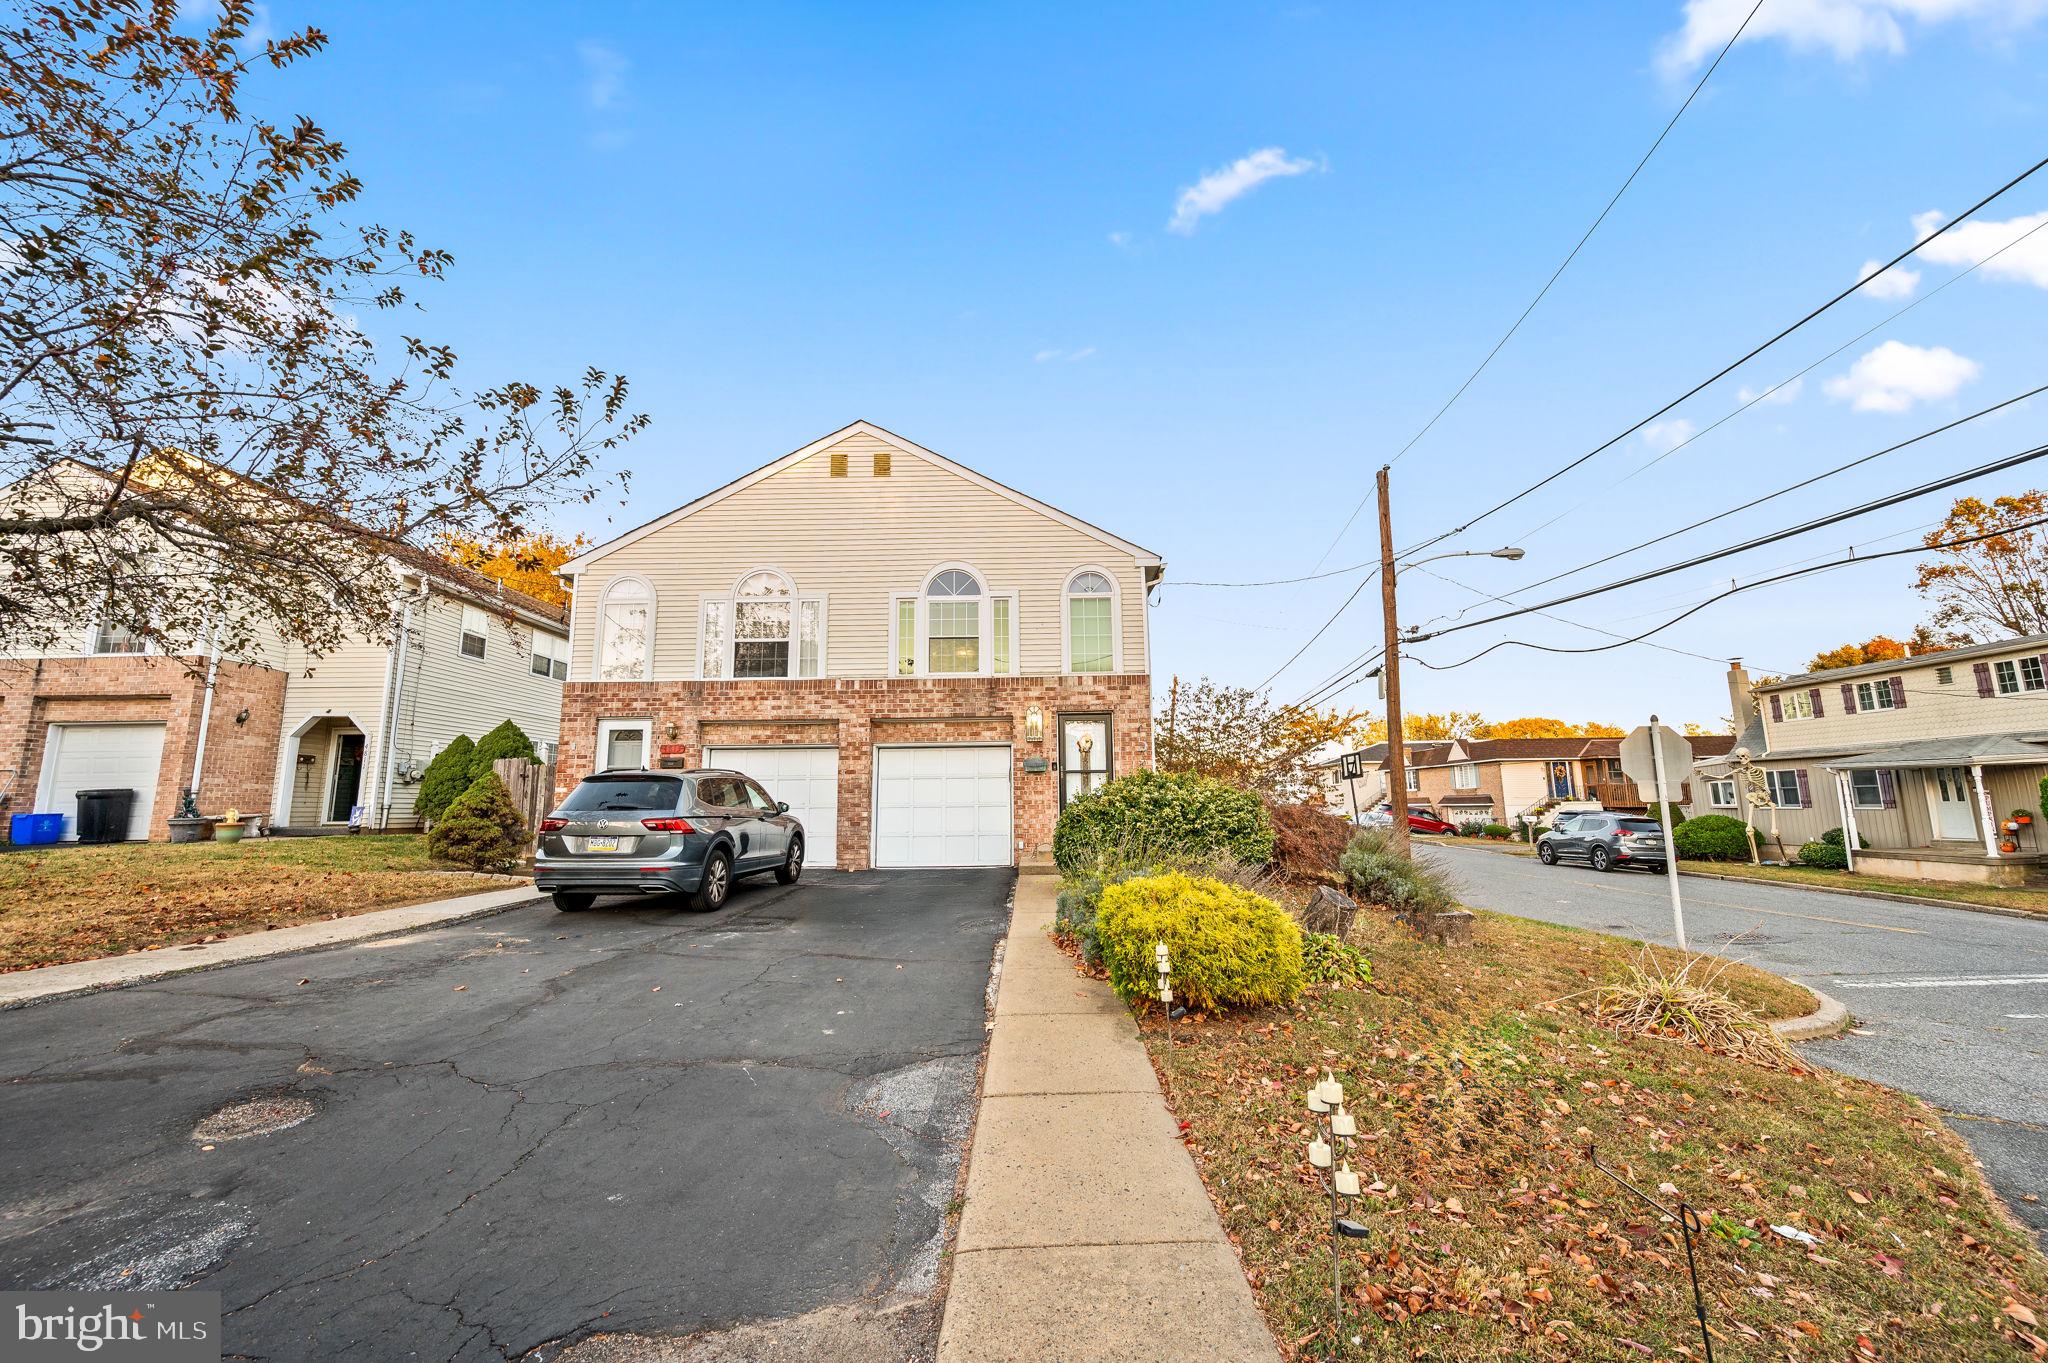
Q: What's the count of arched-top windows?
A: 4